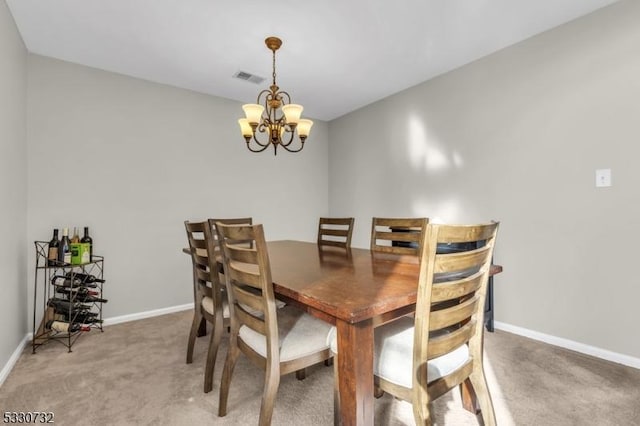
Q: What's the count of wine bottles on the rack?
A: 12